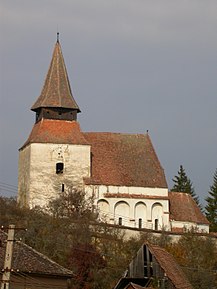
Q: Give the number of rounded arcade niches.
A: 4